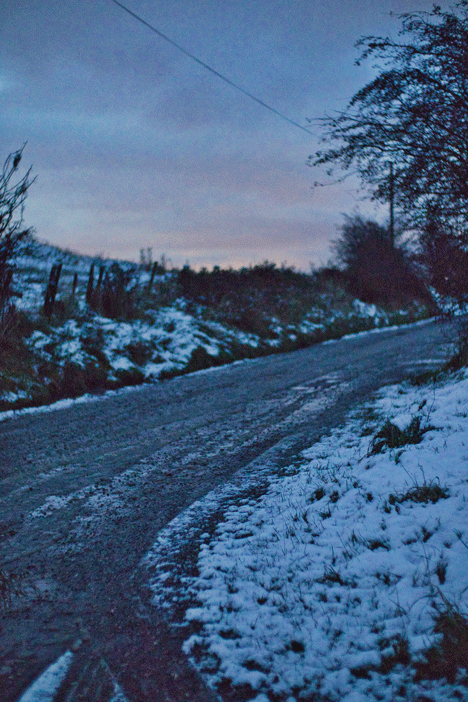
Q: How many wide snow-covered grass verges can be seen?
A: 1